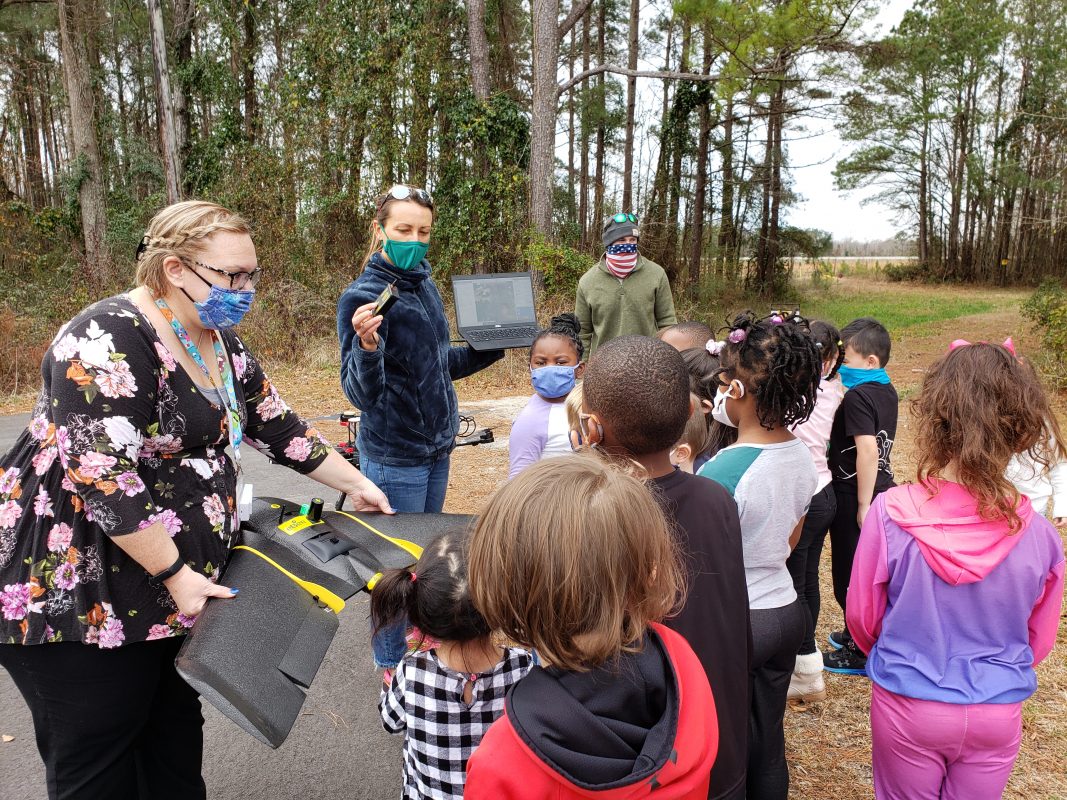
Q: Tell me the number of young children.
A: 13